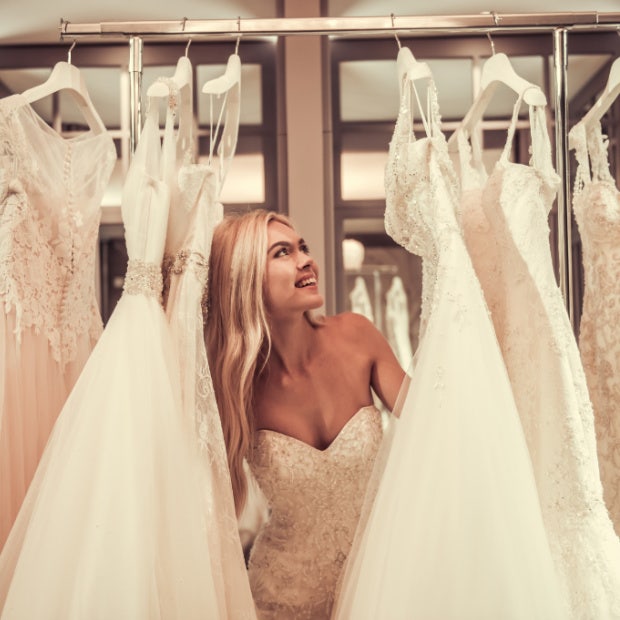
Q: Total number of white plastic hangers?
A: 6